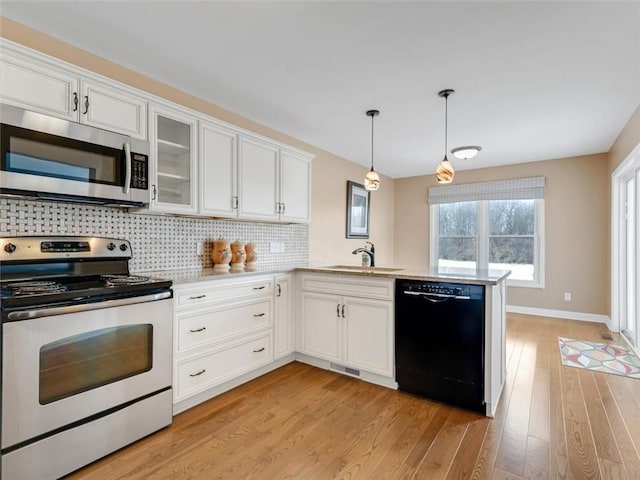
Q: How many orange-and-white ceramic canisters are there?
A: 3